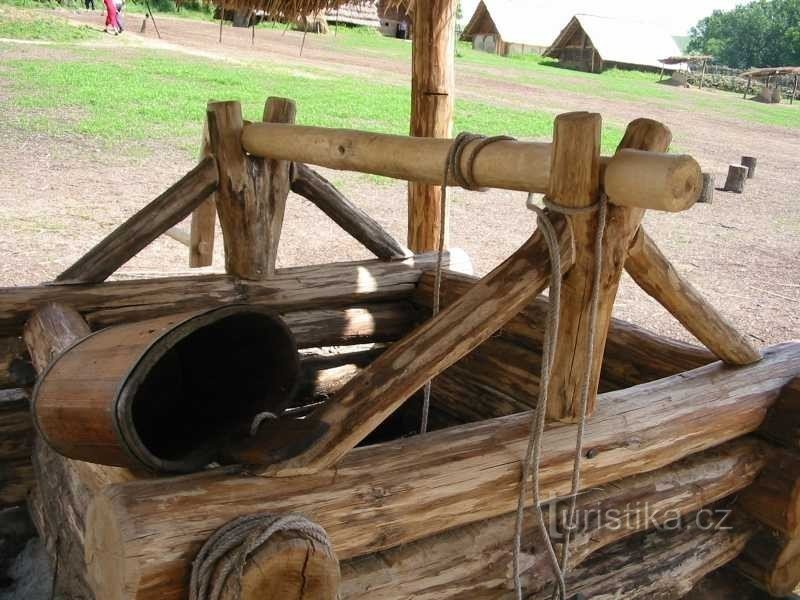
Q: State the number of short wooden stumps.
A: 3